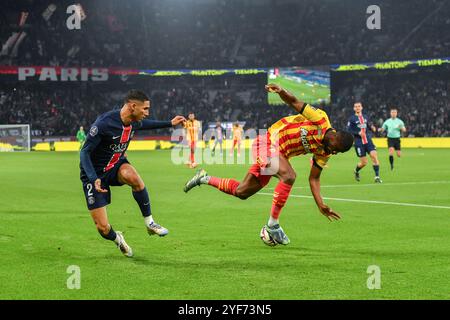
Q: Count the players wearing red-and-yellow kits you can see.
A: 3